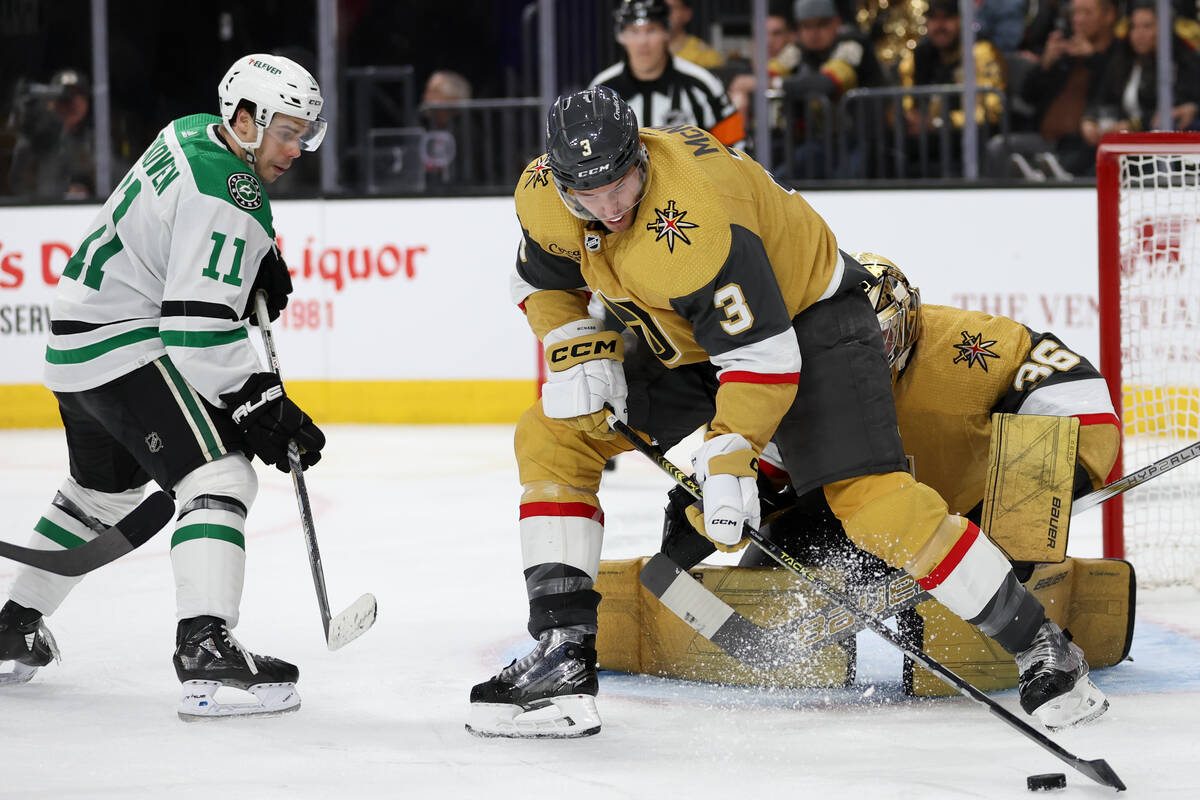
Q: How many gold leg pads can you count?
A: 2